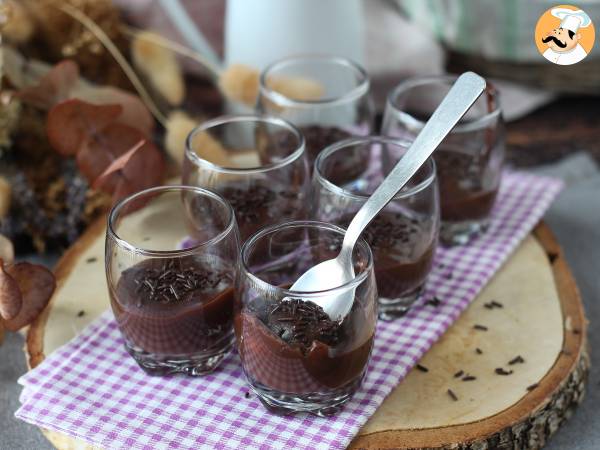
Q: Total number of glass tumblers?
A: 6